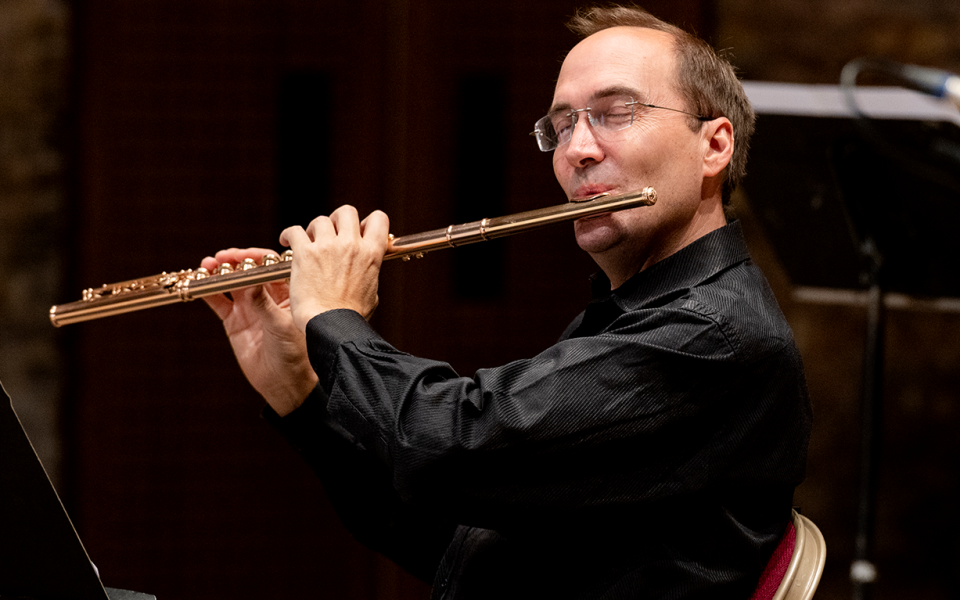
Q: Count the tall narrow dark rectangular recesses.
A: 2